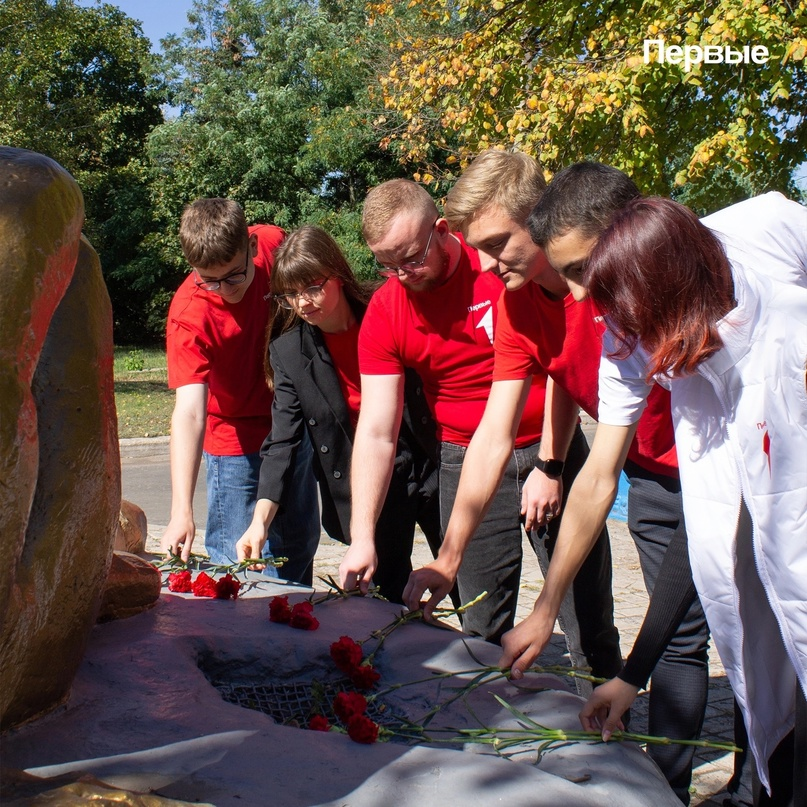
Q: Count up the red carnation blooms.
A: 10